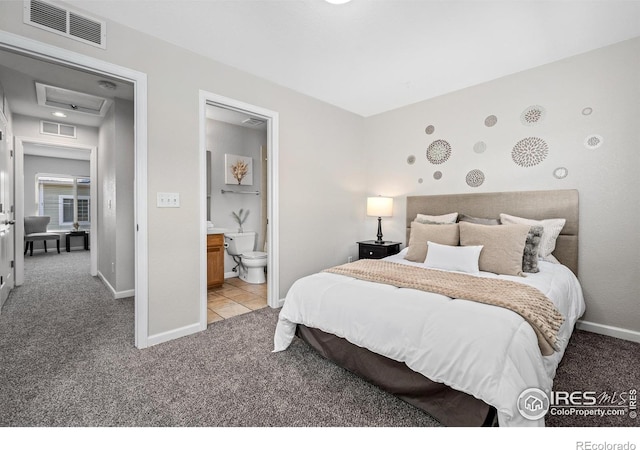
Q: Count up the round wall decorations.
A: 13